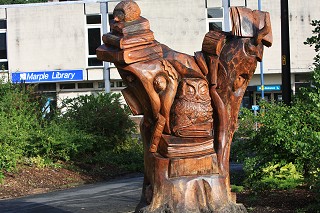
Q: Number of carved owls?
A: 1